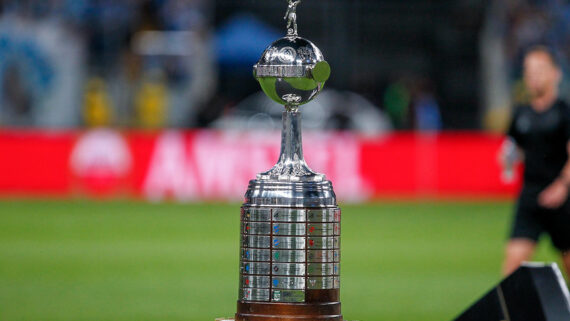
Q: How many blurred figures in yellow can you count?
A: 2